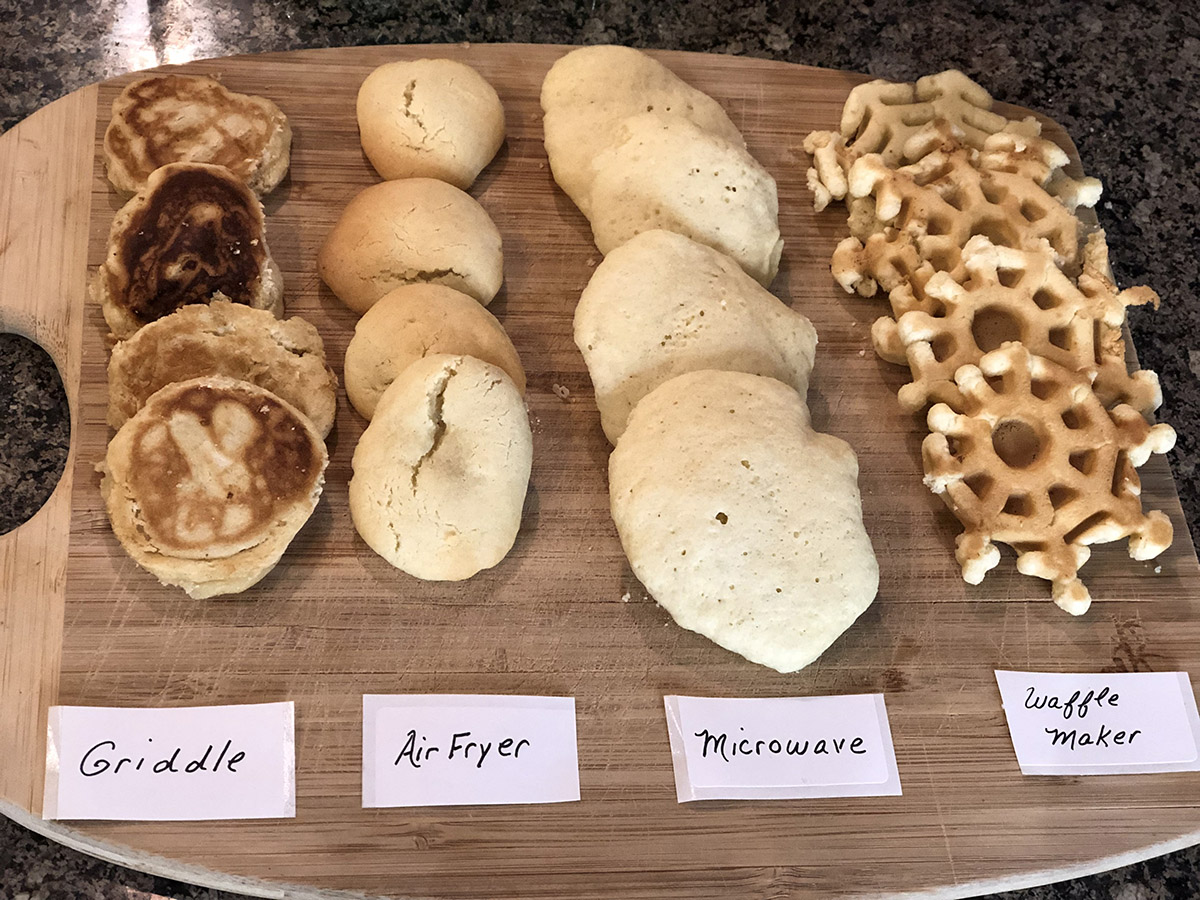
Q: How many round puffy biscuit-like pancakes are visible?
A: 4